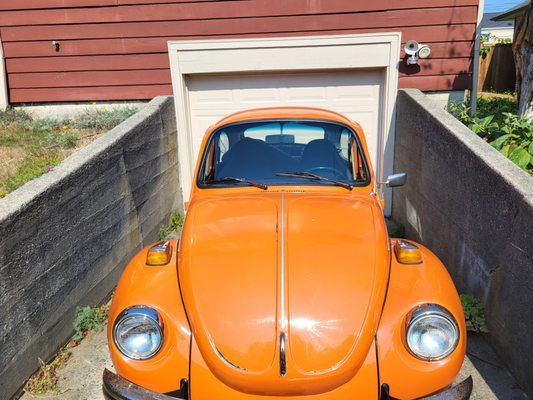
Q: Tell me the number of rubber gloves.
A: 0